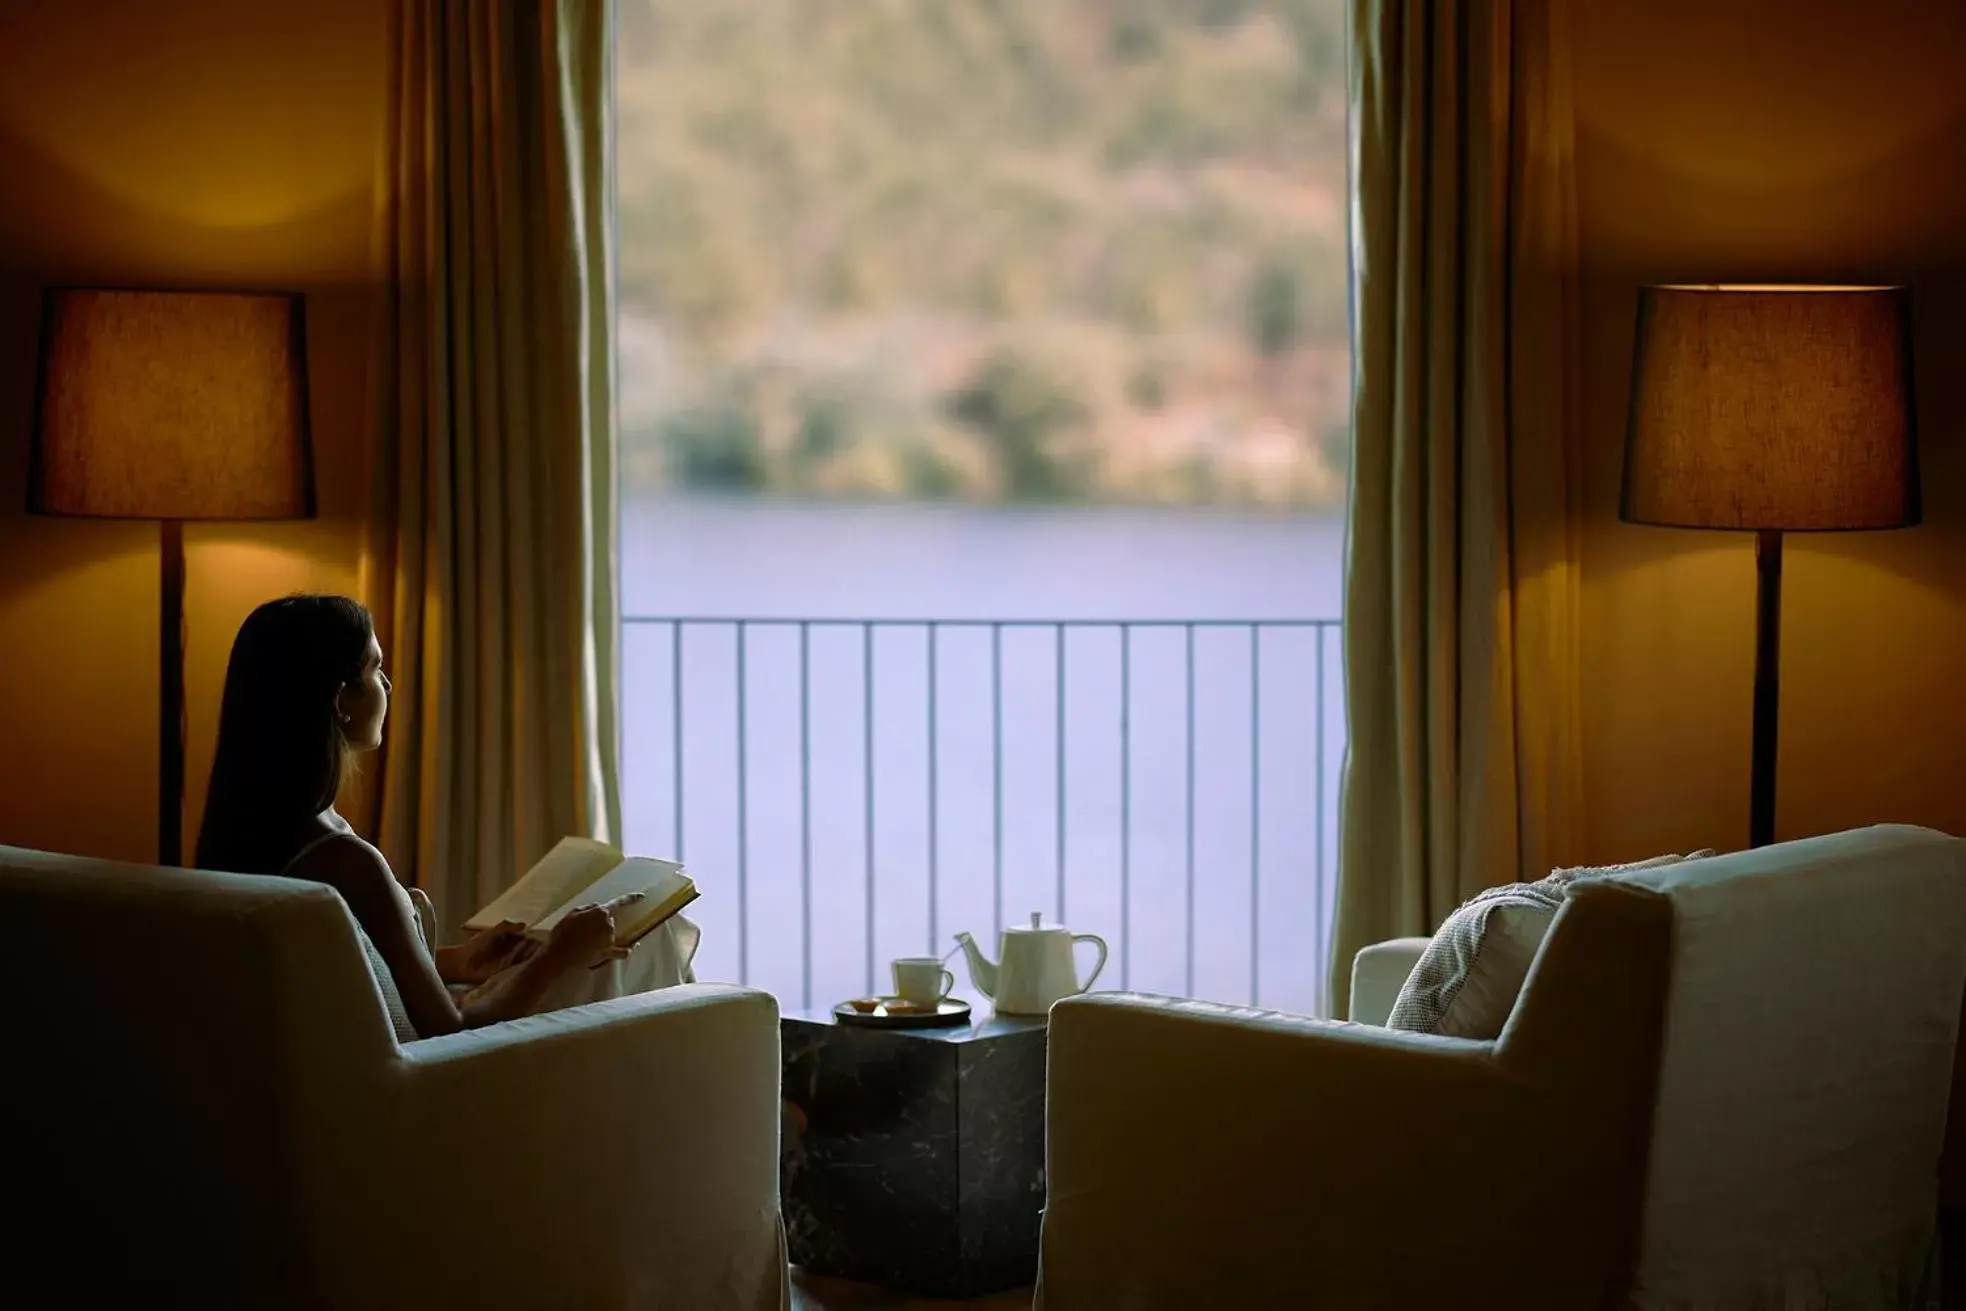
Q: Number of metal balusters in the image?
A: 11